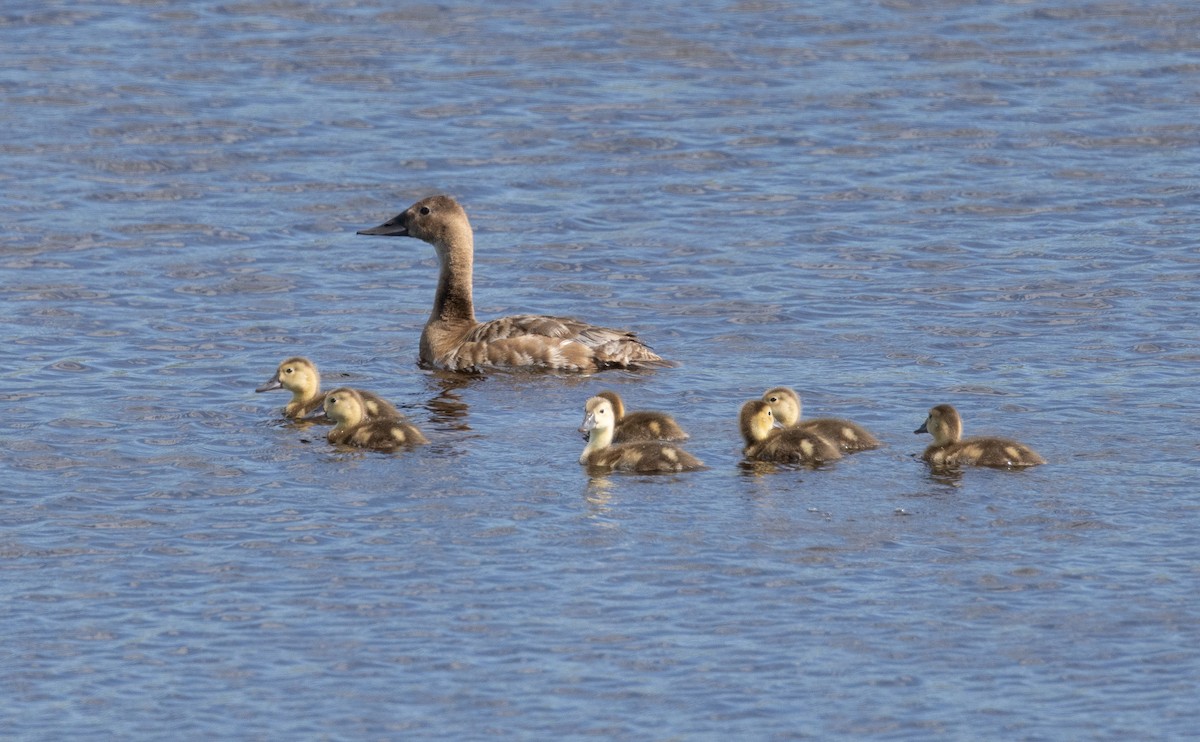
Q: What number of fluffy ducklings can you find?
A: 7